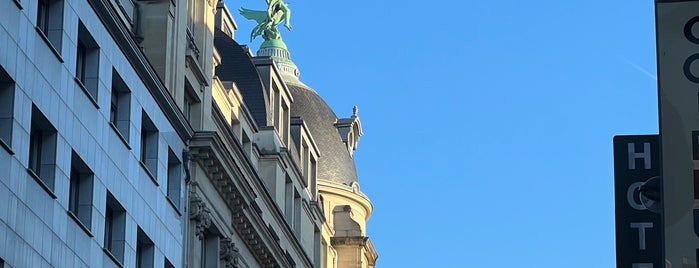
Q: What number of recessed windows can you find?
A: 11